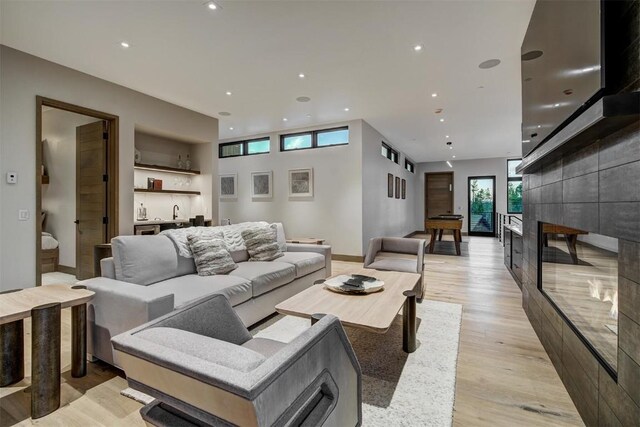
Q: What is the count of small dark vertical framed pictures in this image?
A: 3